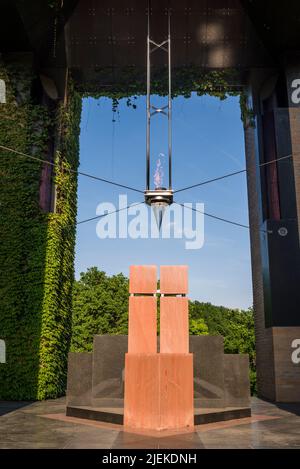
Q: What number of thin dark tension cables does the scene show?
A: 4